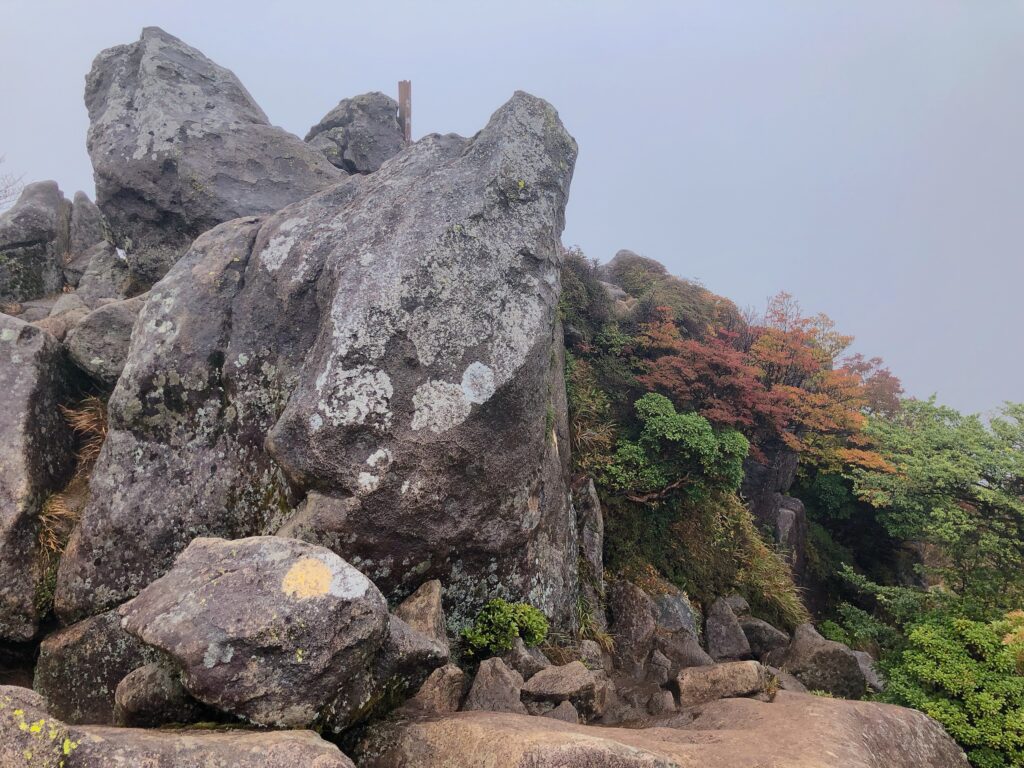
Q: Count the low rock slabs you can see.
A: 2